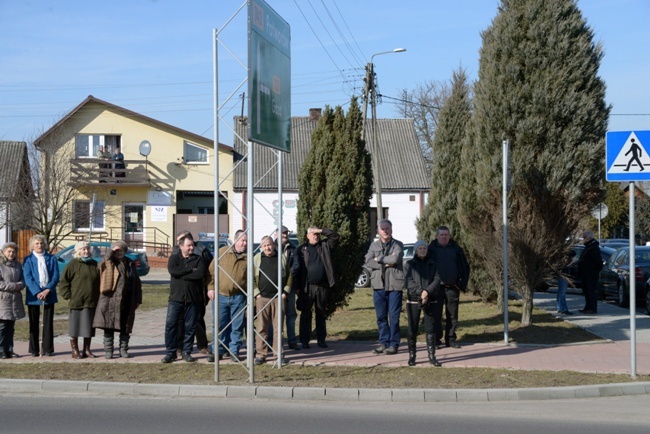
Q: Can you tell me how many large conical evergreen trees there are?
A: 3